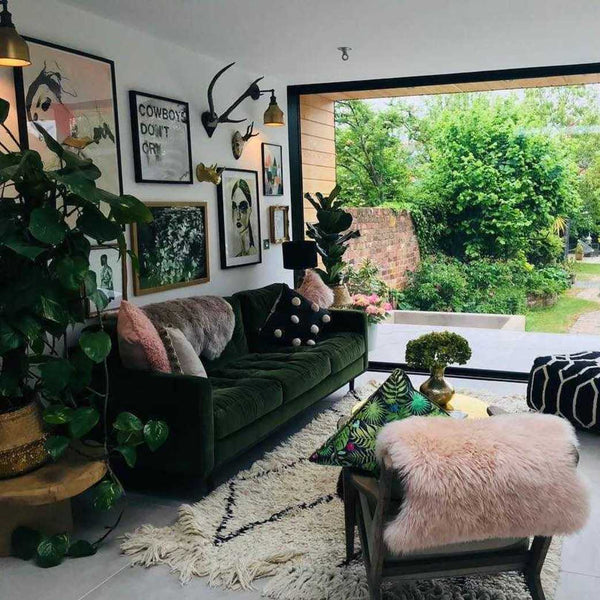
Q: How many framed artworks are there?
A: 7